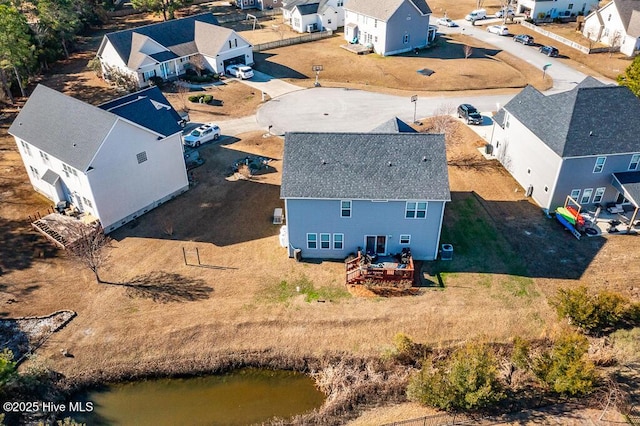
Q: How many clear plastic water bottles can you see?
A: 0